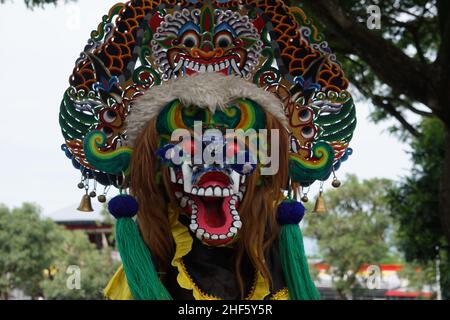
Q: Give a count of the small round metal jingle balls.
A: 5